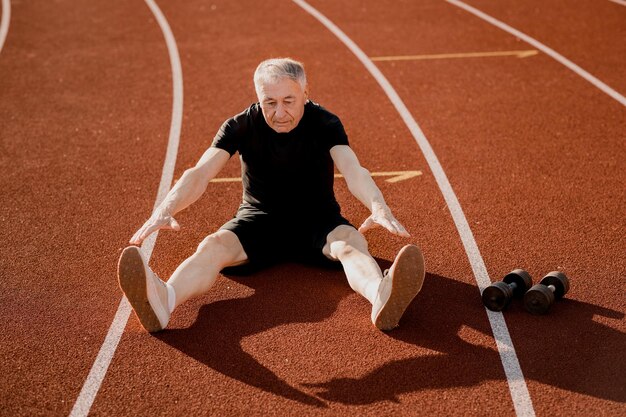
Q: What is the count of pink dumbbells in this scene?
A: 0